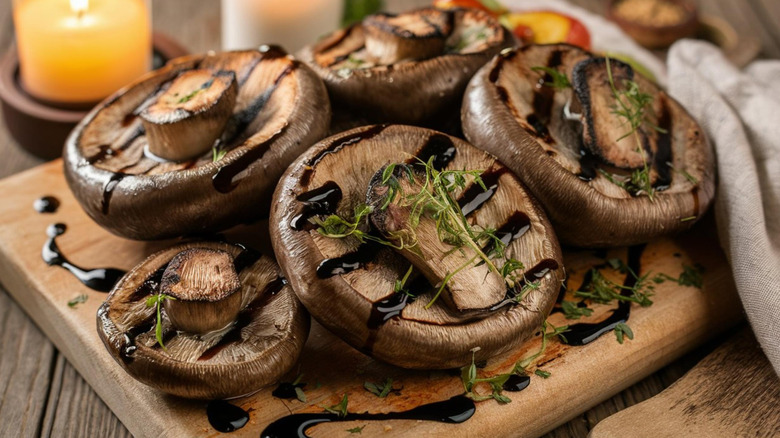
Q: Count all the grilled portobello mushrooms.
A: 5